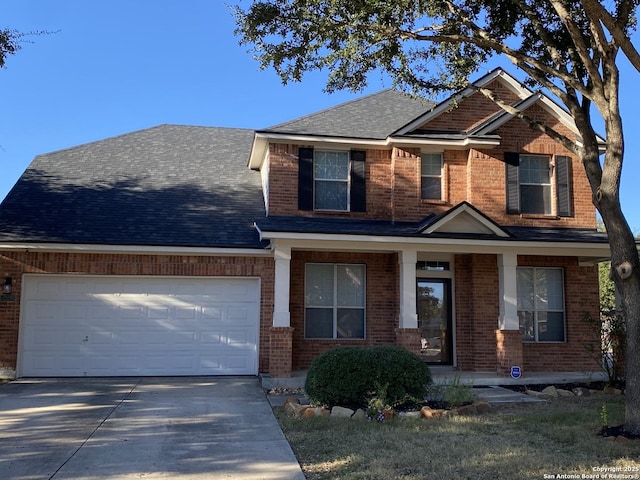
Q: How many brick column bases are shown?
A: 3